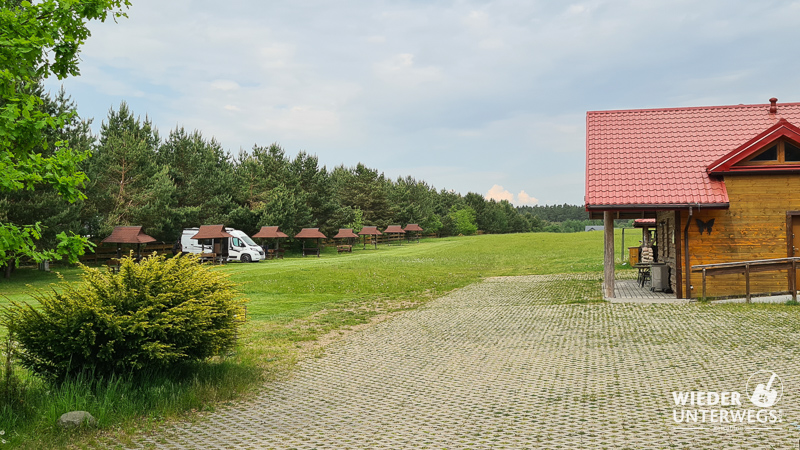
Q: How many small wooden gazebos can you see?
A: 8